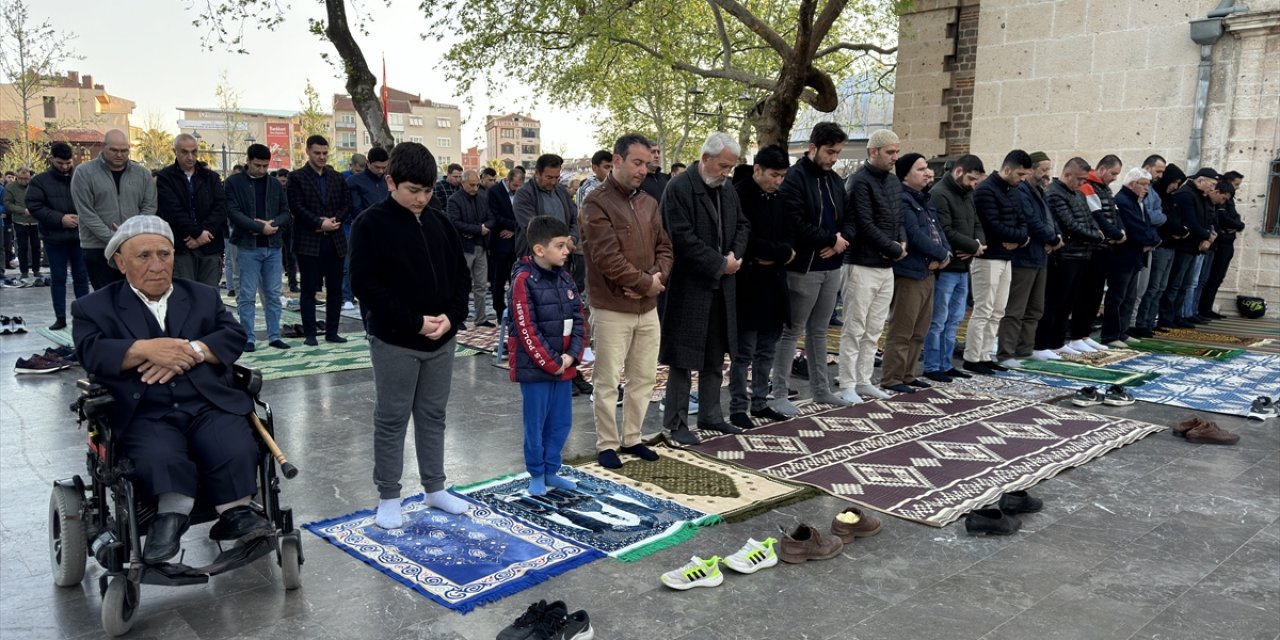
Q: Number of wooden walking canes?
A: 1